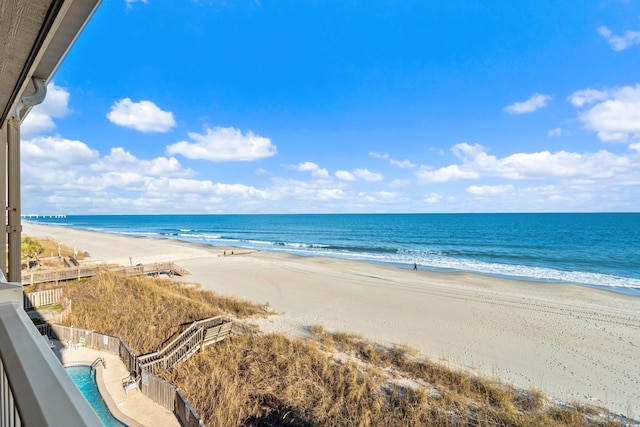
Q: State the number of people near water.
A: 3